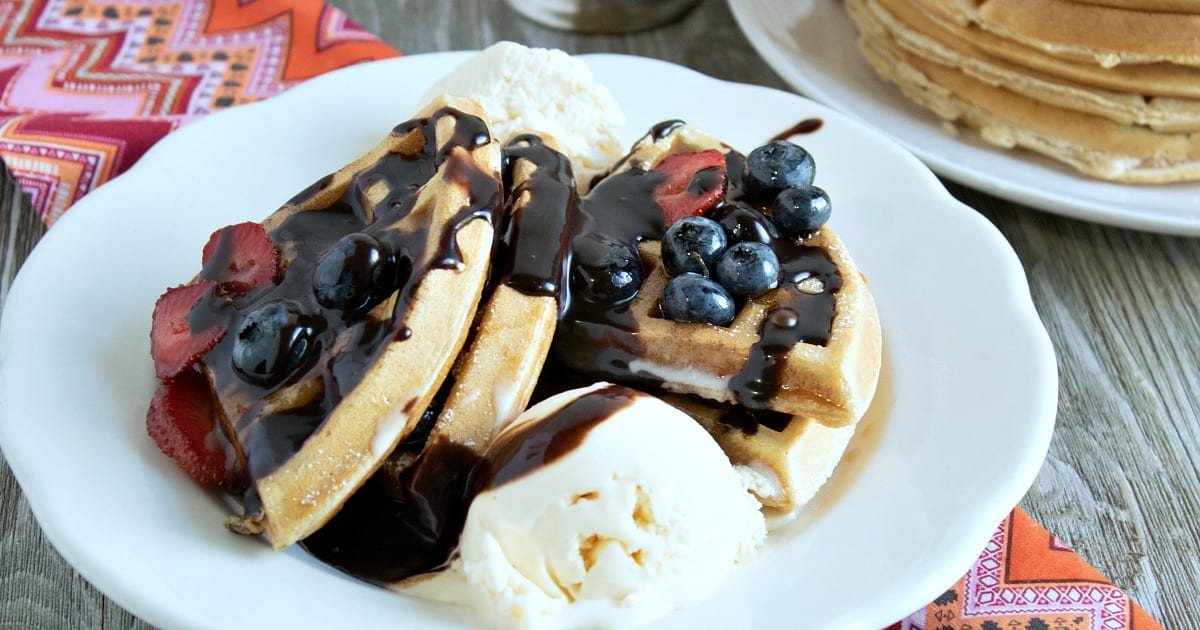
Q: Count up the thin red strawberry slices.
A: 4